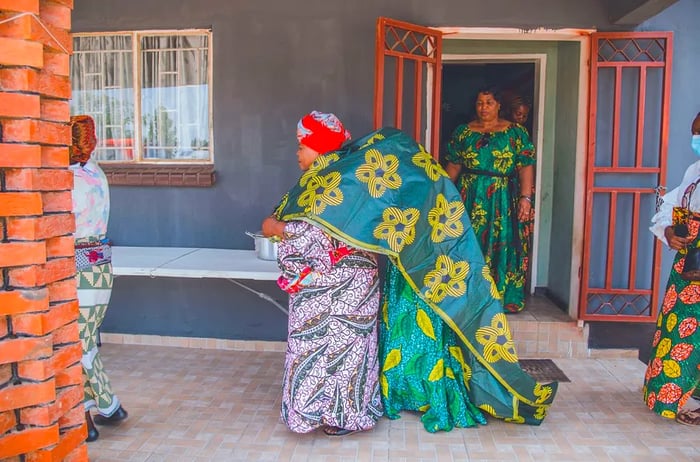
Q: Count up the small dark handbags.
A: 1